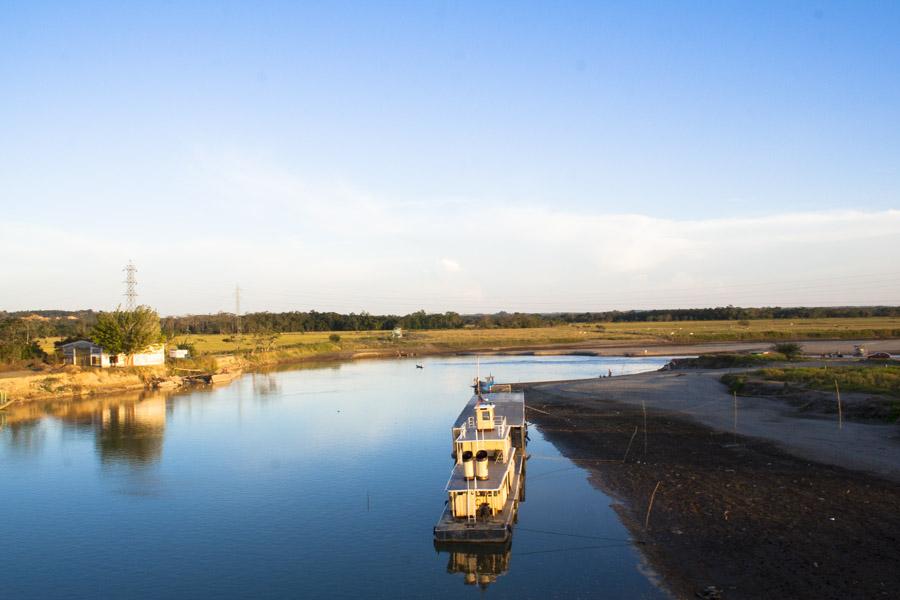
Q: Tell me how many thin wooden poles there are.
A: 5